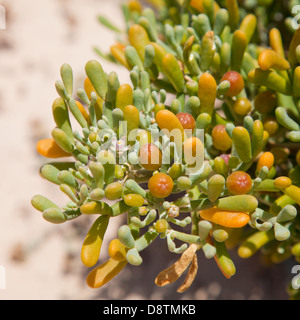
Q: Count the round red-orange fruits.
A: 6